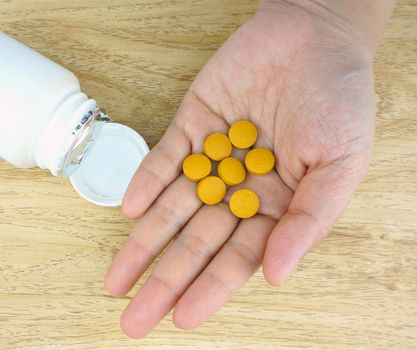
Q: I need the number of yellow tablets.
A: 7